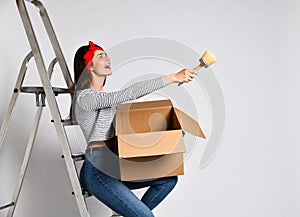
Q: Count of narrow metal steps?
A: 3